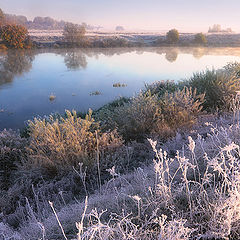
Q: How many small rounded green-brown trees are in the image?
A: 2